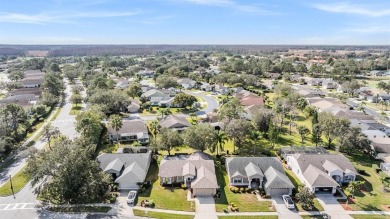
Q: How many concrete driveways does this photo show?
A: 4